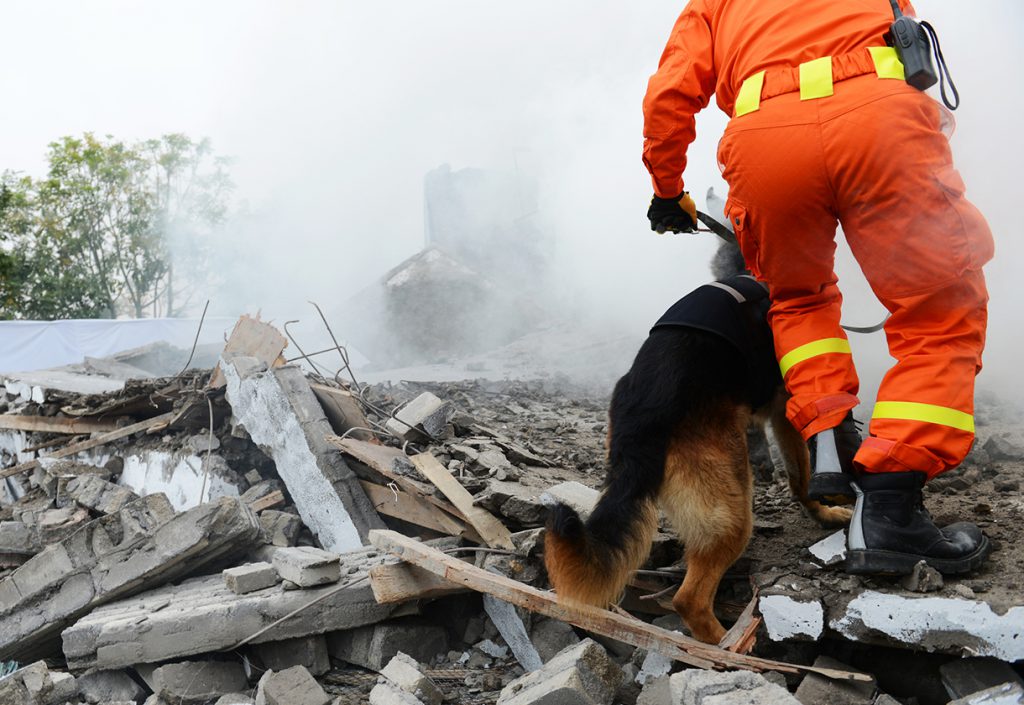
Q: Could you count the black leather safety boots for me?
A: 2